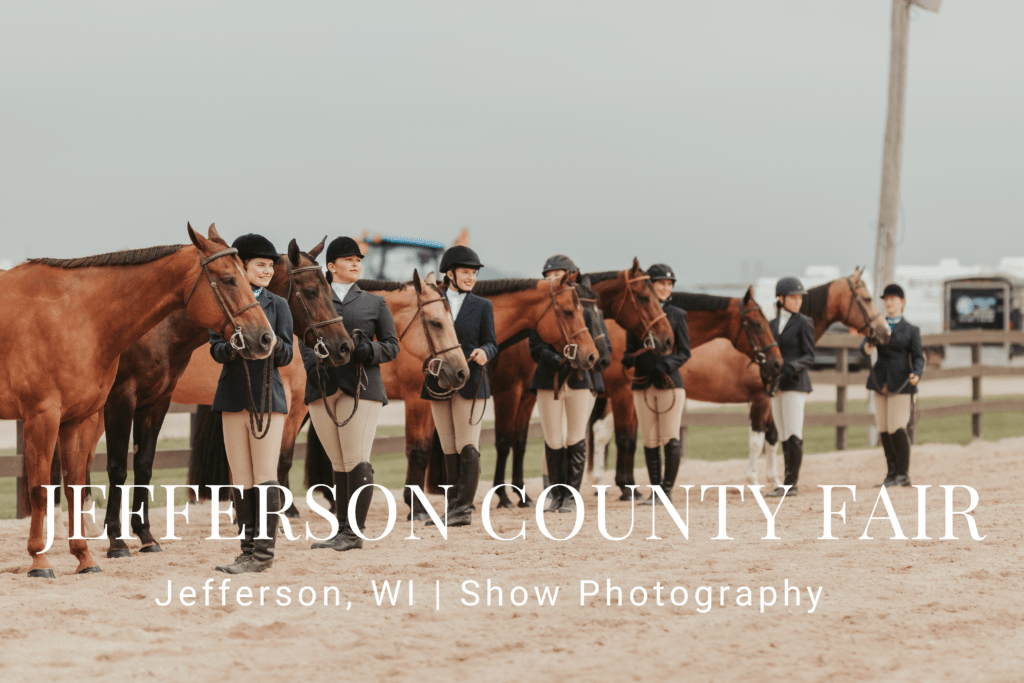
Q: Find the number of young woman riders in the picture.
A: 7